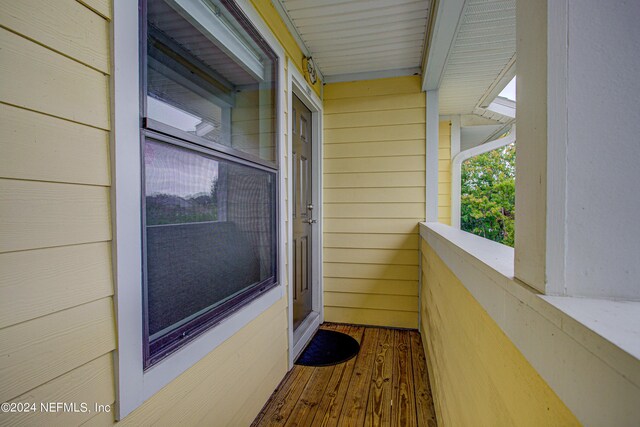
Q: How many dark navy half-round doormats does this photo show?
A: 1